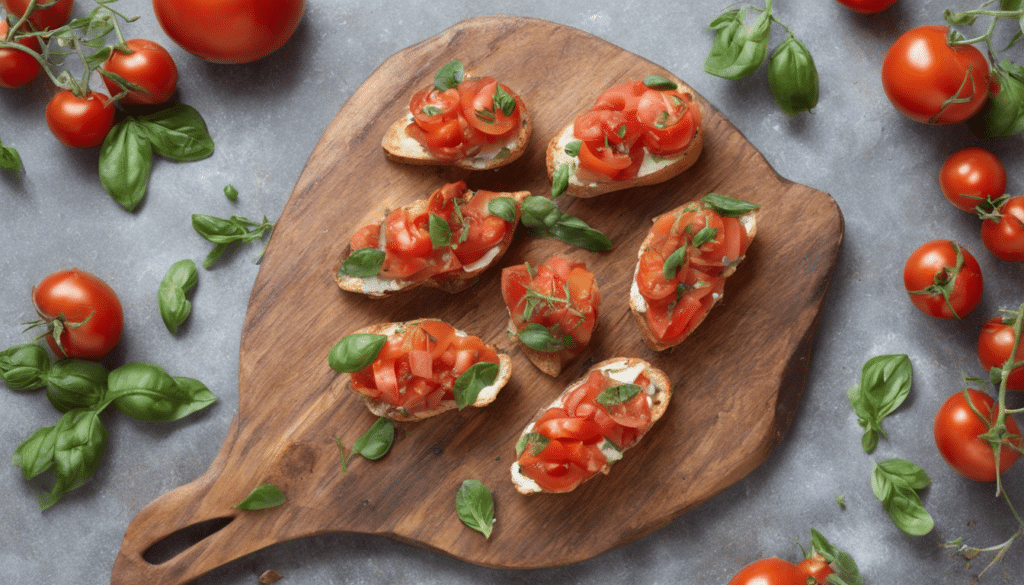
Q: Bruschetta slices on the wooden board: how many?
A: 7